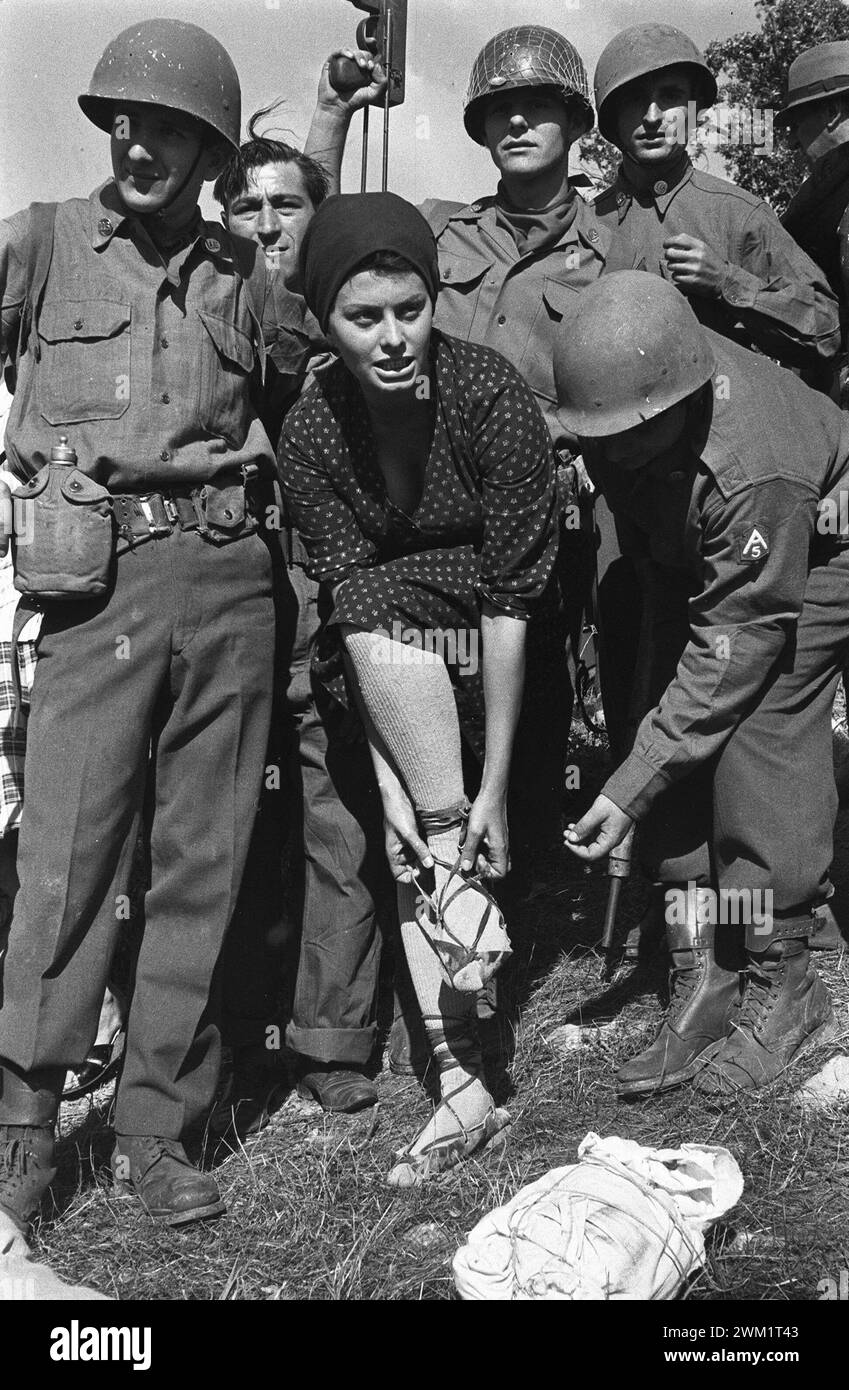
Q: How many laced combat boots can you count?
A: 4